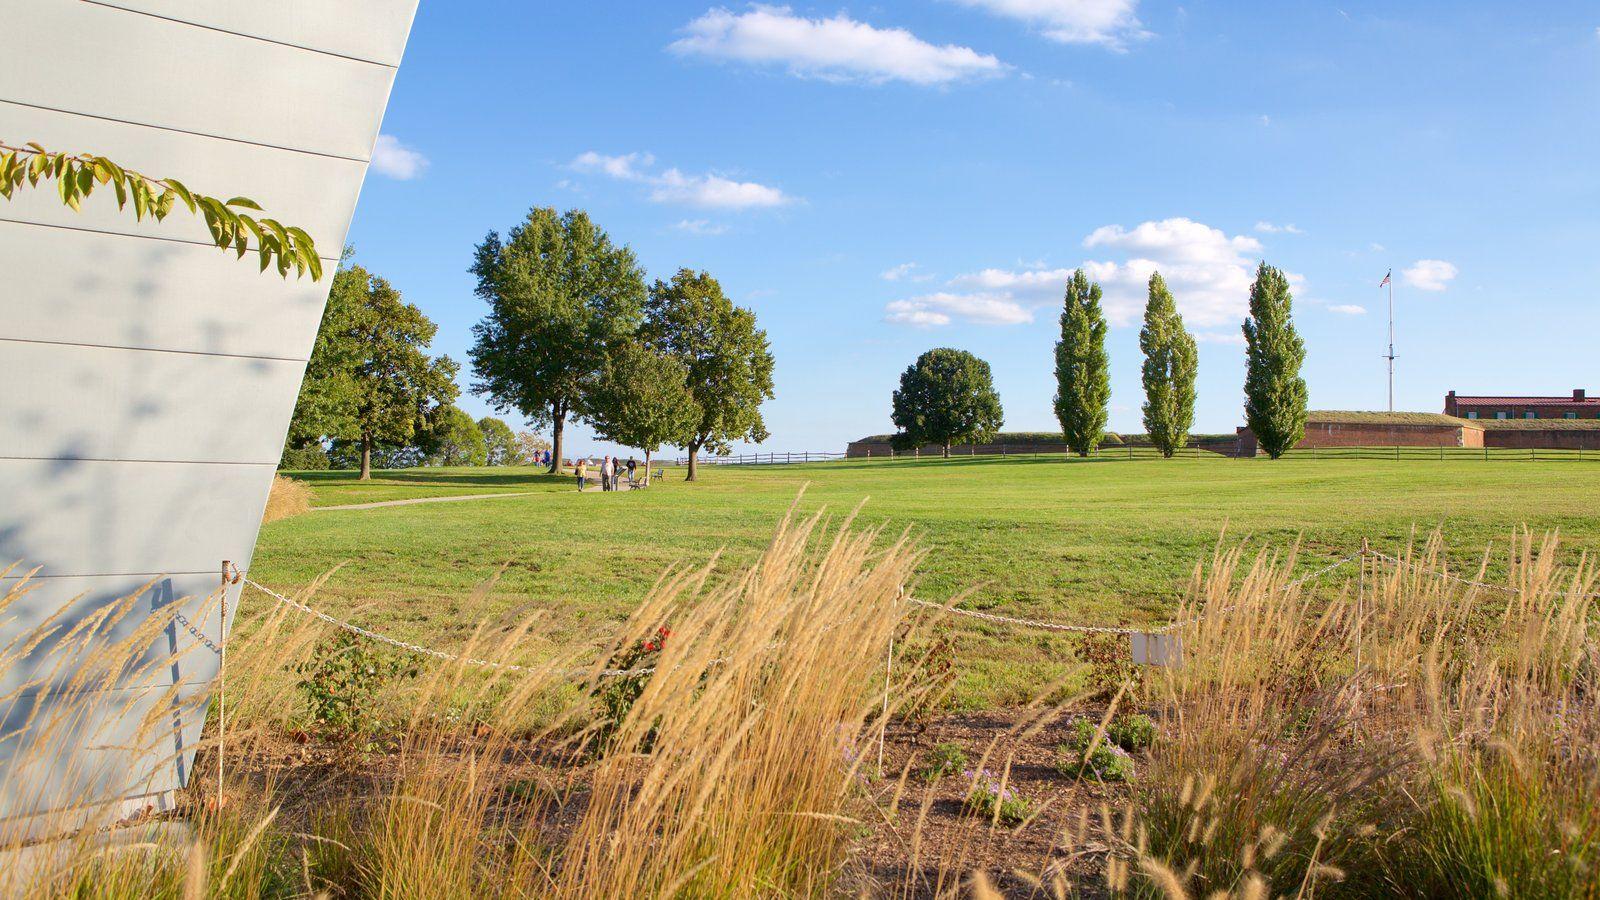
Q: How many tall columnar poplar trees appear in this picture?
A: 3